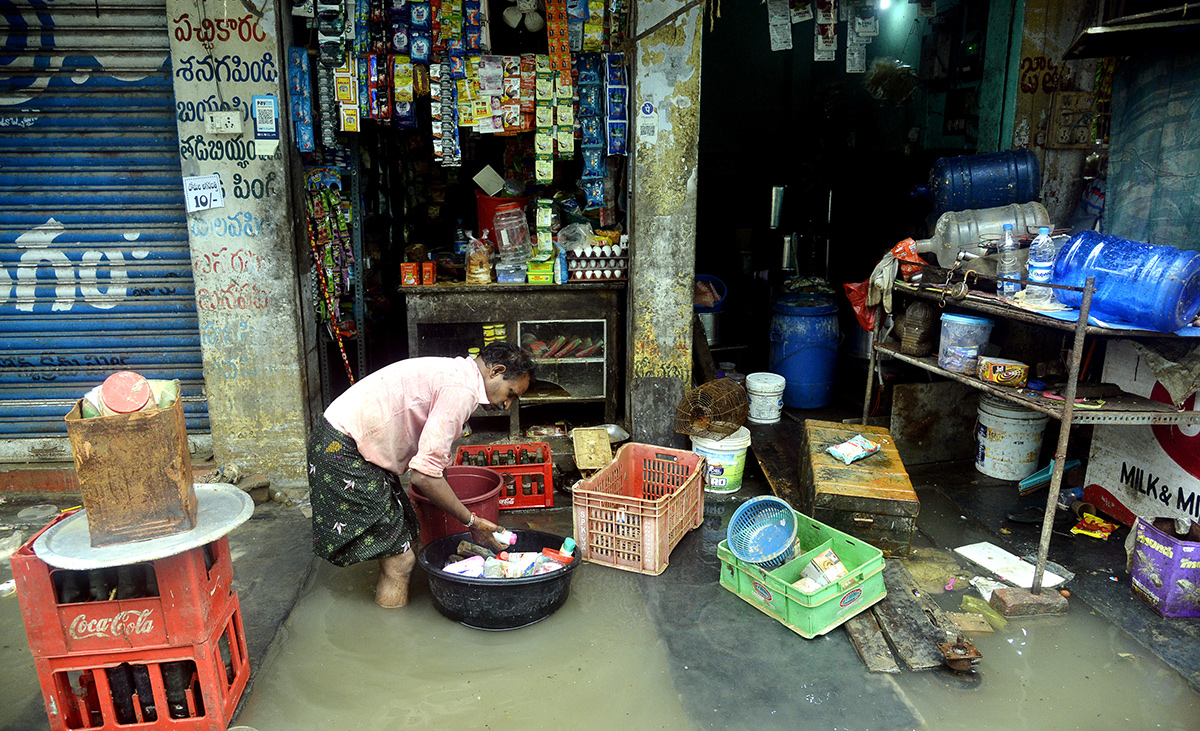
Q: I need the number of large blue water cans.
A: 2